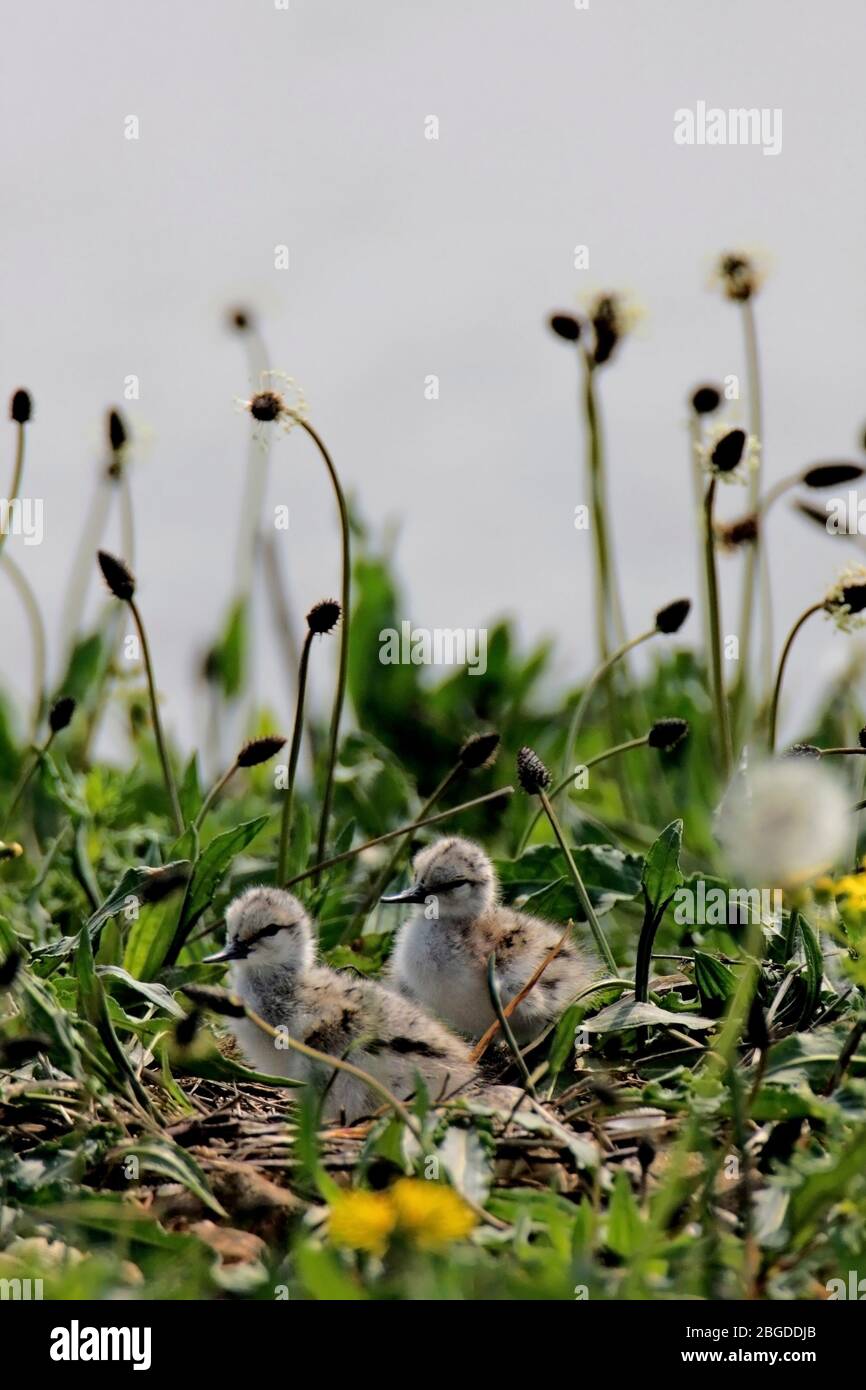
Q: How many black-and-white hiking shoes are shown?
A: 0